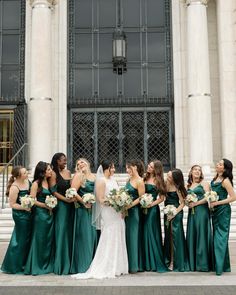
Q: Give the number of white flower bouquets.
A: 9